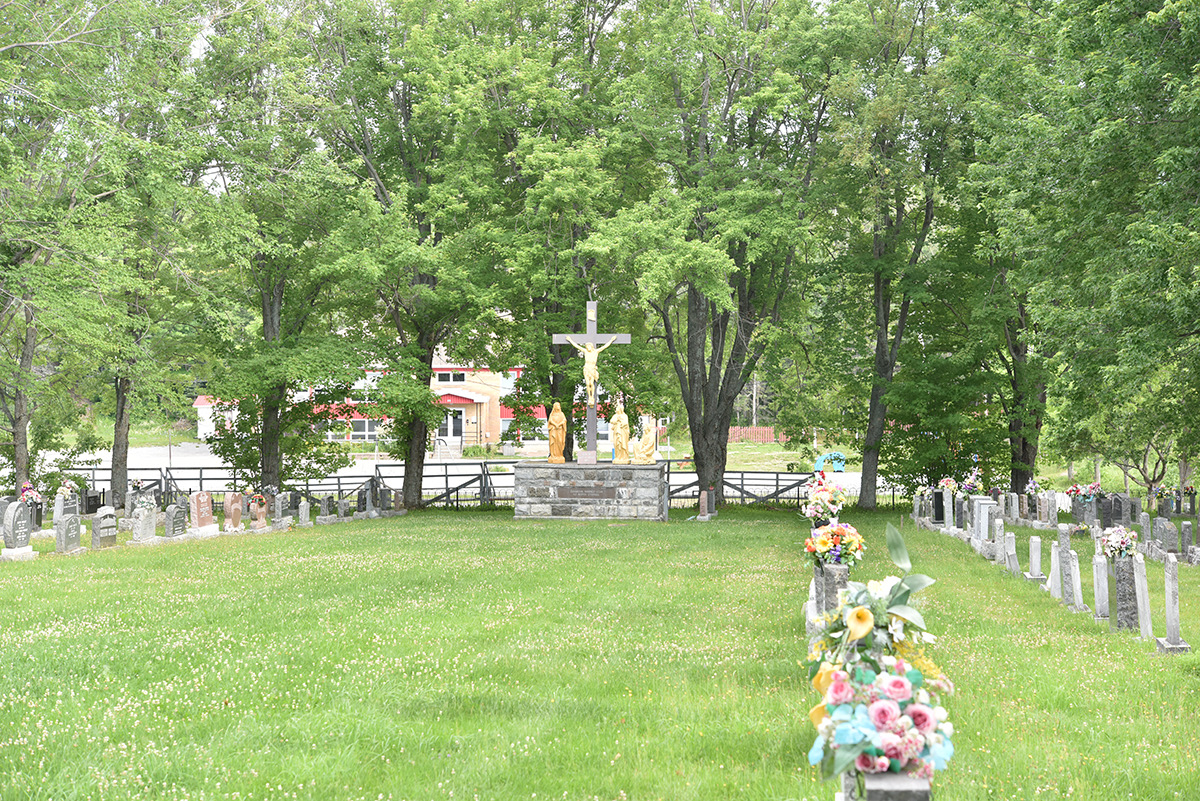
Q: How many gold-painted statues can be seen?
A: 4